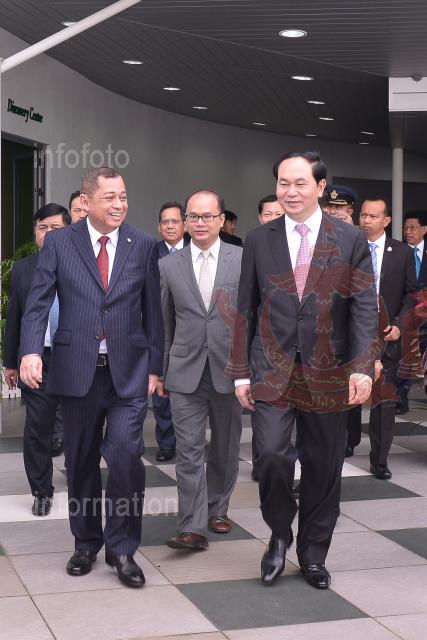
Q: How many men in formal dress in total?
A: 11